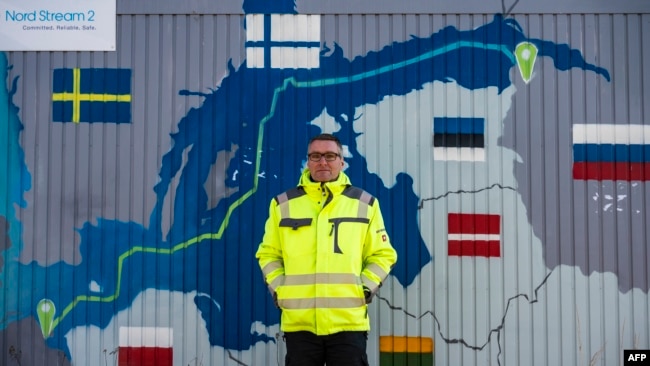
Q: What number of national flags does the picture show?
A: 7